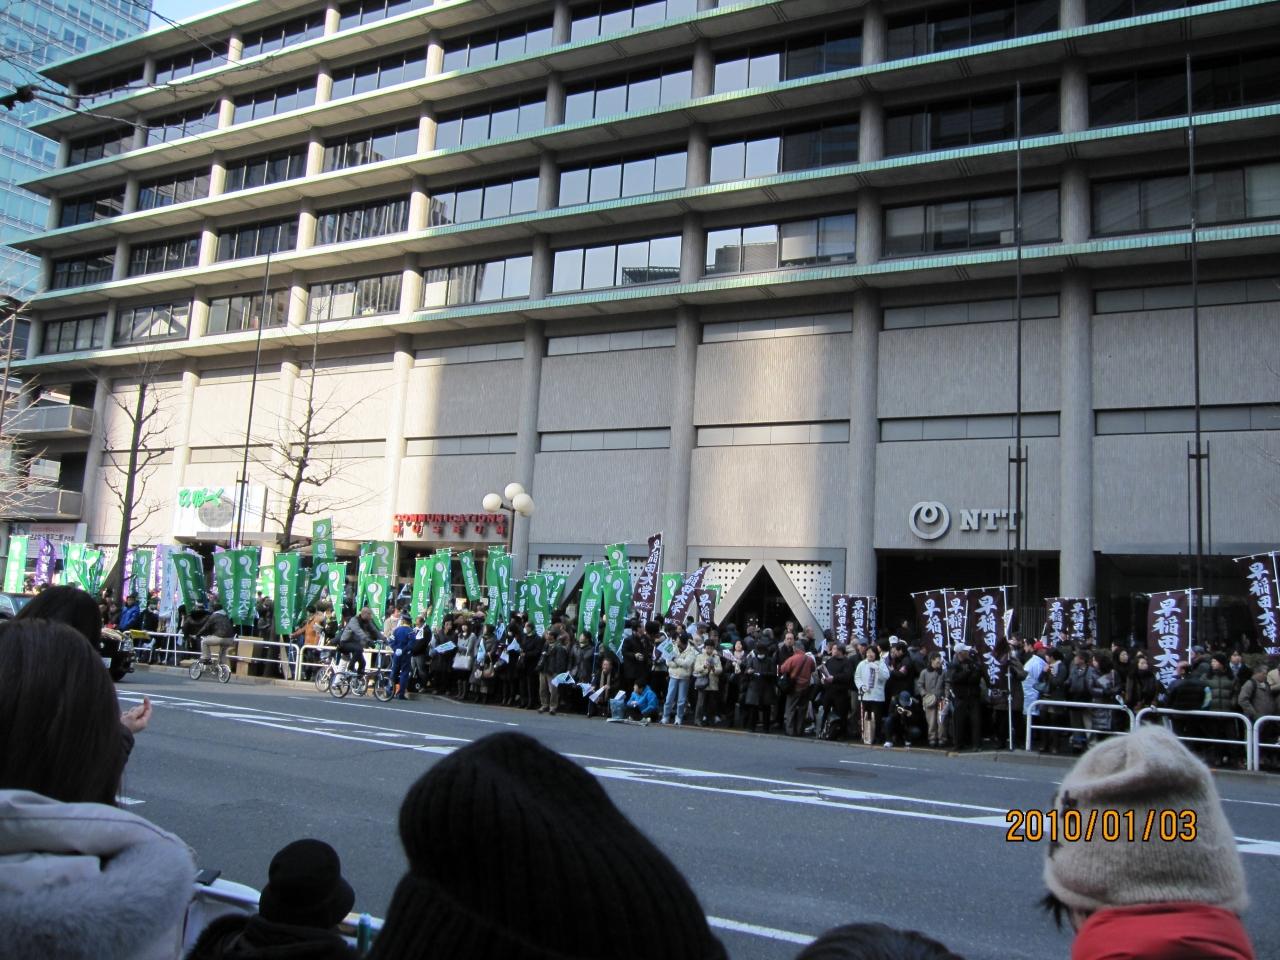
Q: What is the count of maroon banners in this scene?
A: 14